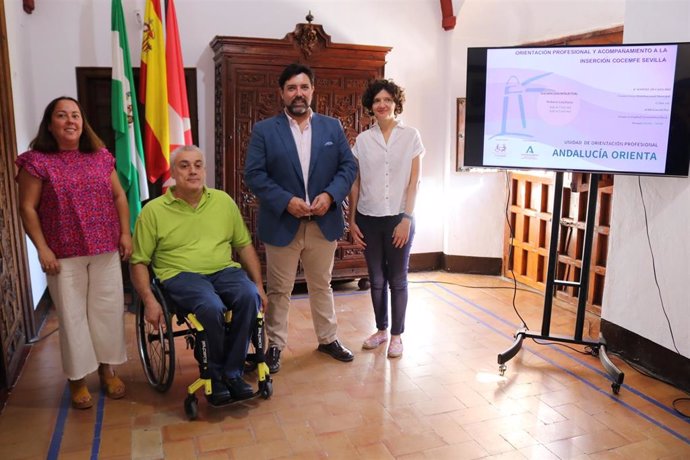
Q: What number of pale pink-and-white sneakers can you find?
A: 2